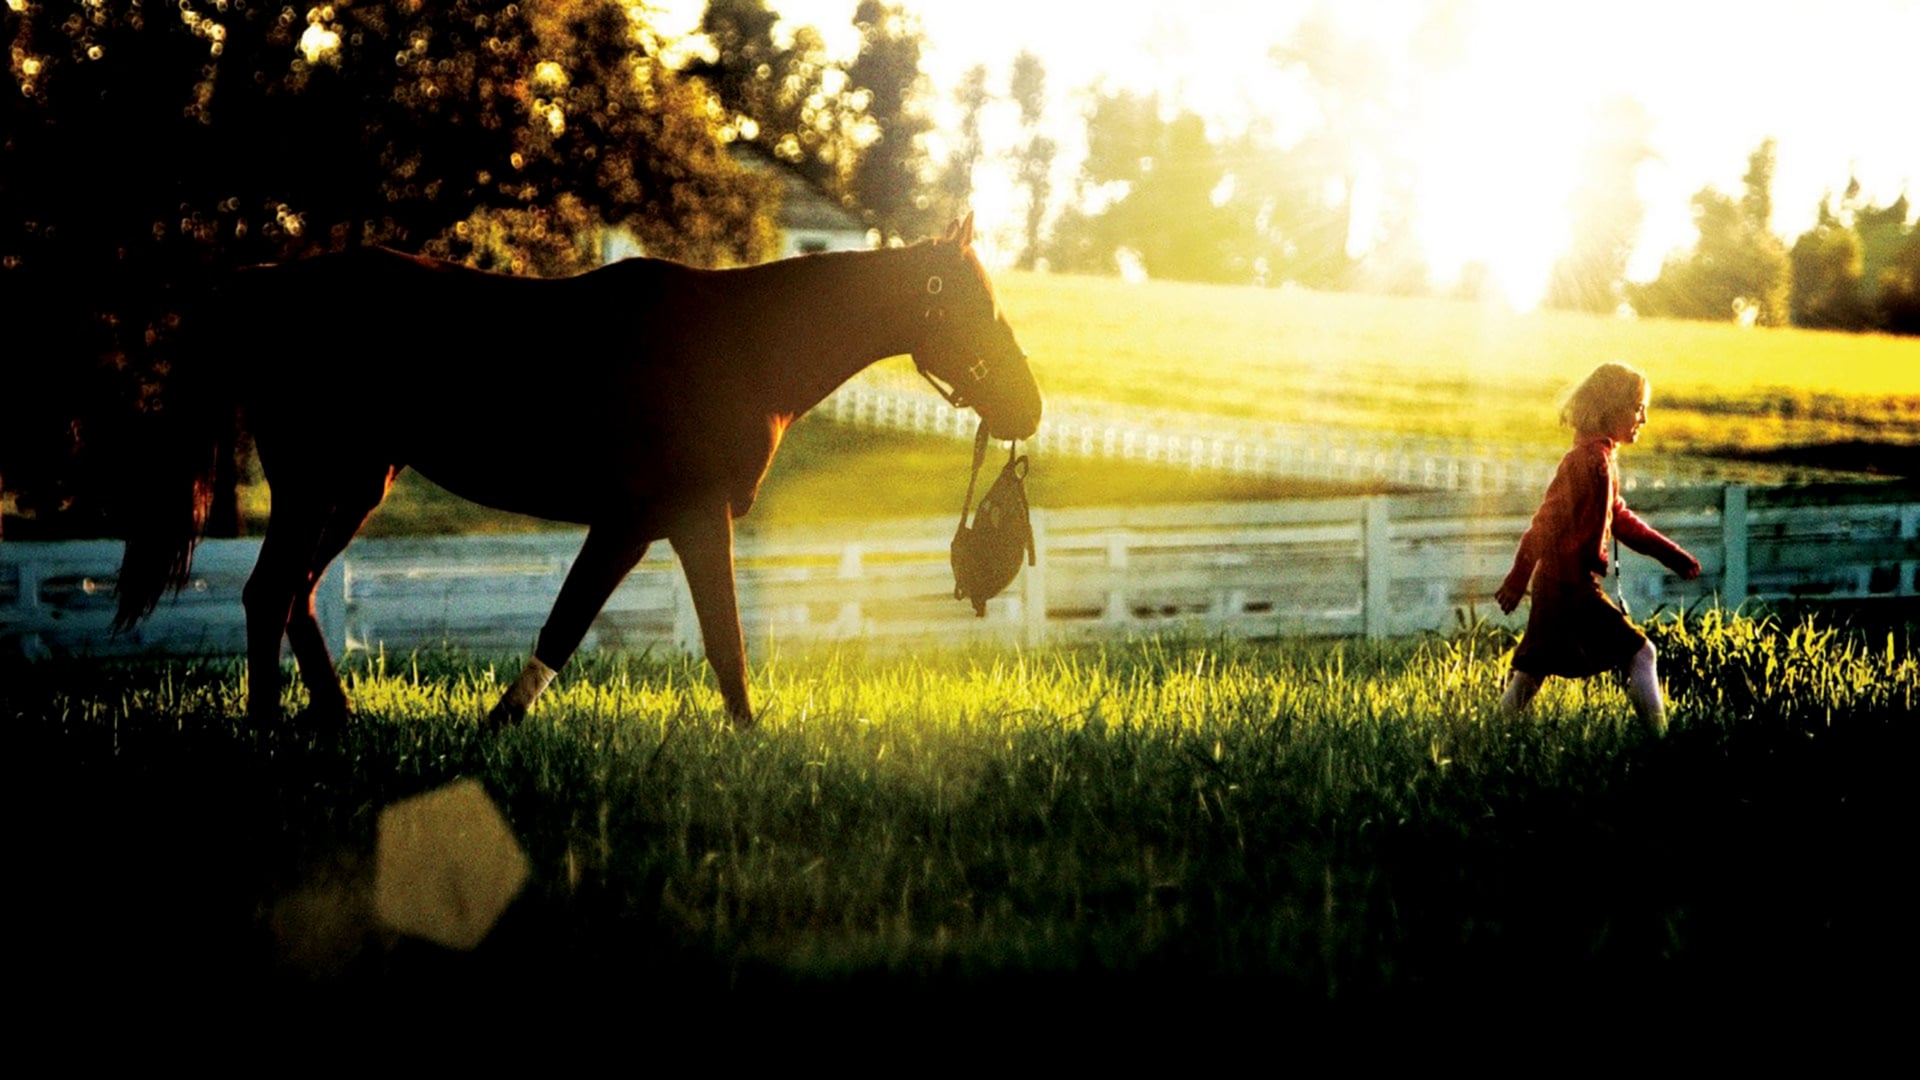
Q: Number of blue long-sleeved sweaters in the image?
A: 0